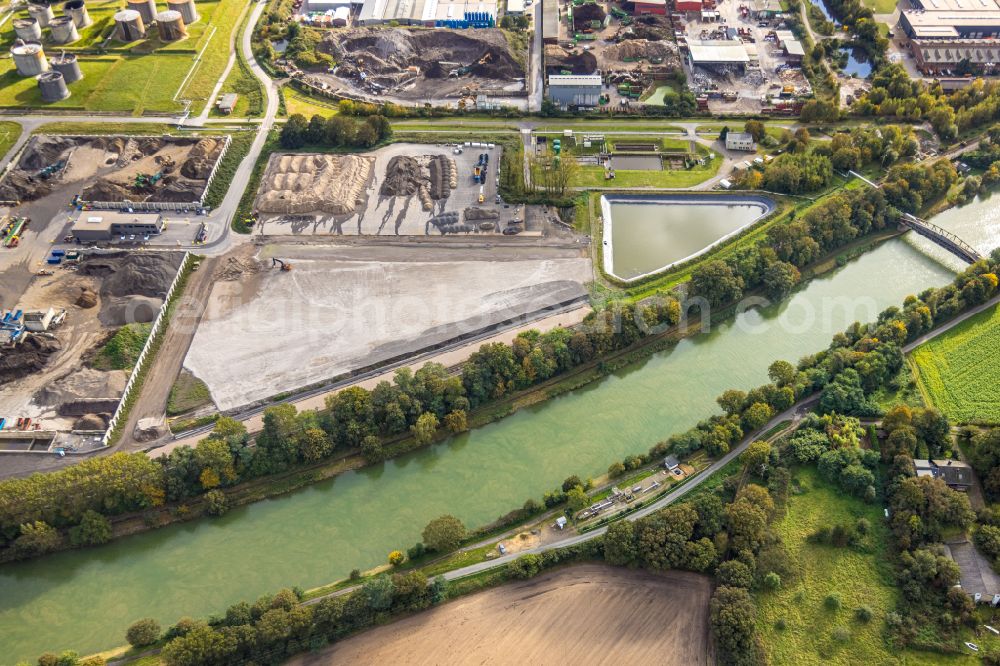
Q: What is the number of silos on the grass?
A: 11